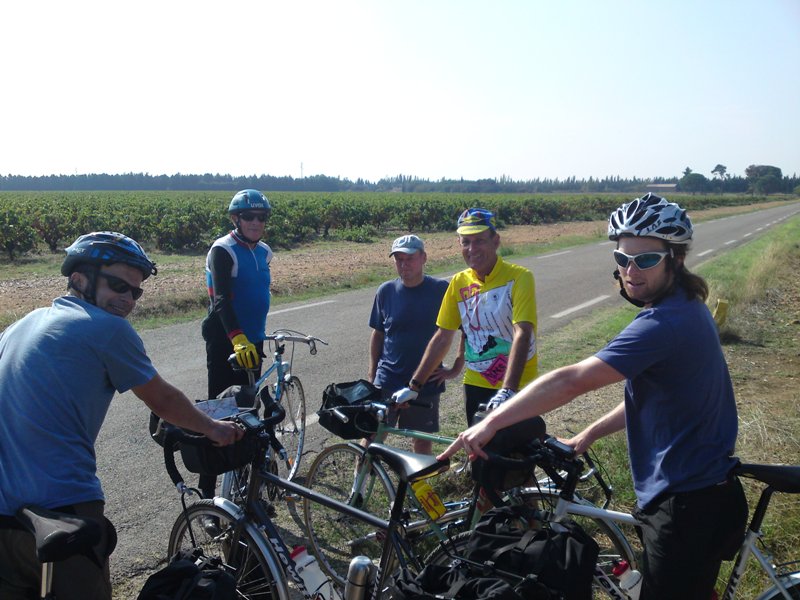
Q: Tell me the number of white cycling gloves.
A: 2